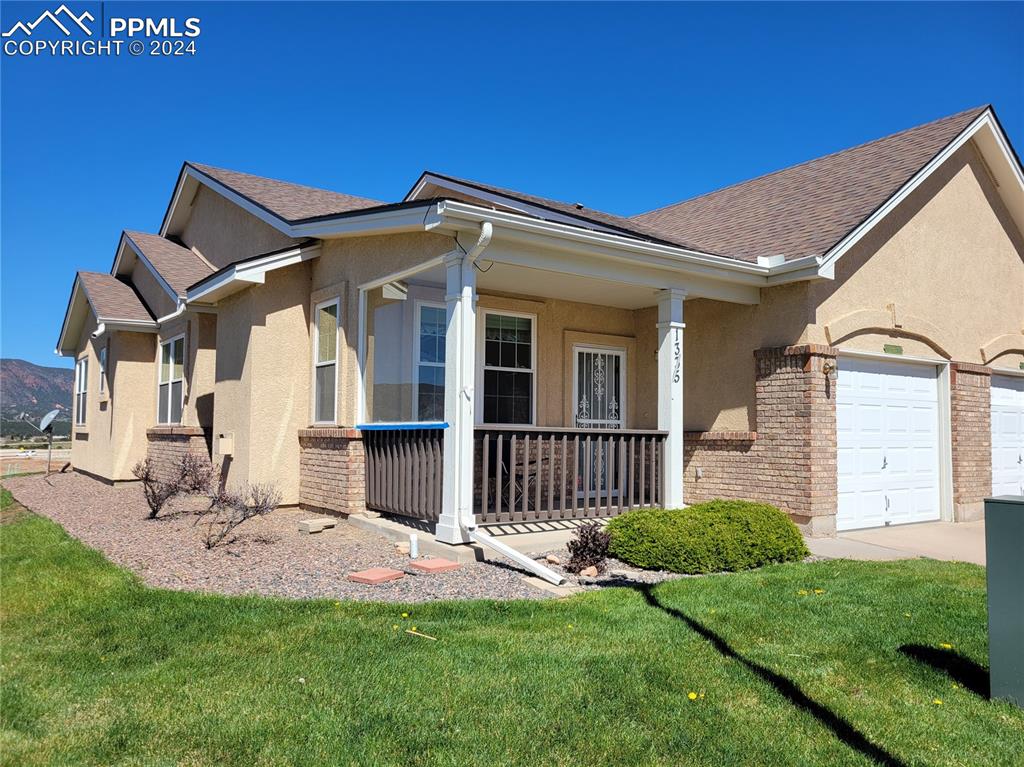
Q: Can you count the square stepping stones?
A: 2